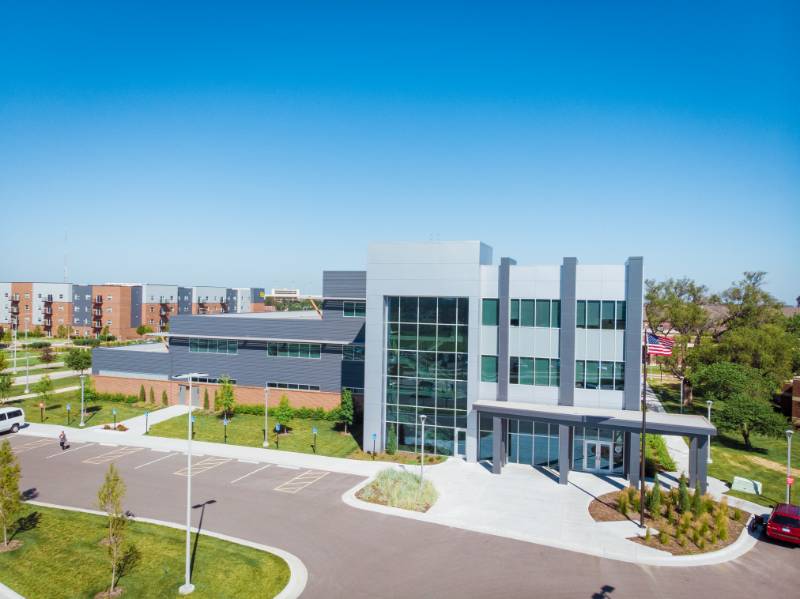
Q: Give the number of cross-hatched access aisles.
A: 4